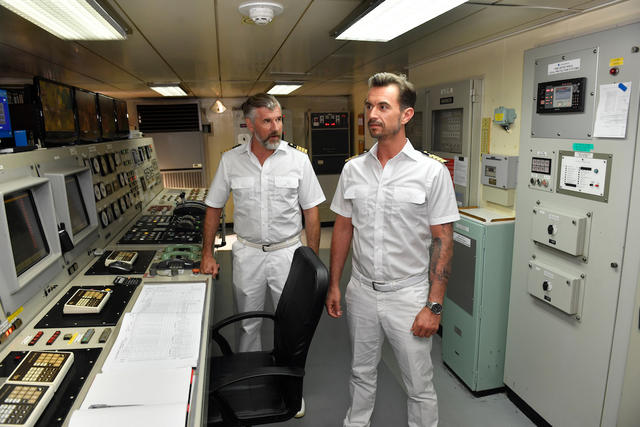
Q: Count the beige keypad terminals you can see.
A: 4